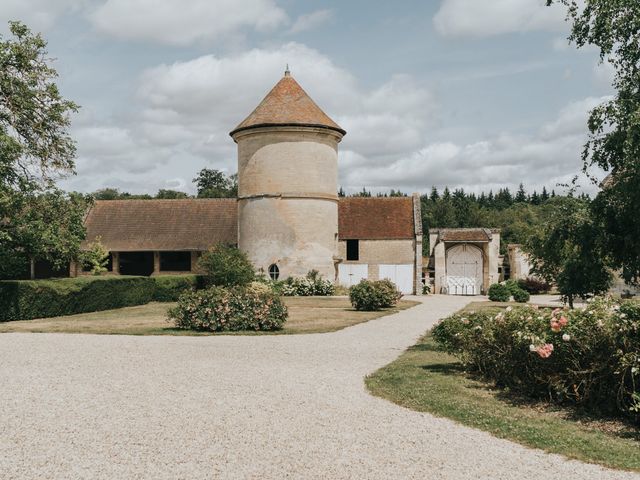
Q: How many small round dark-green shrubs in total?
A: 2